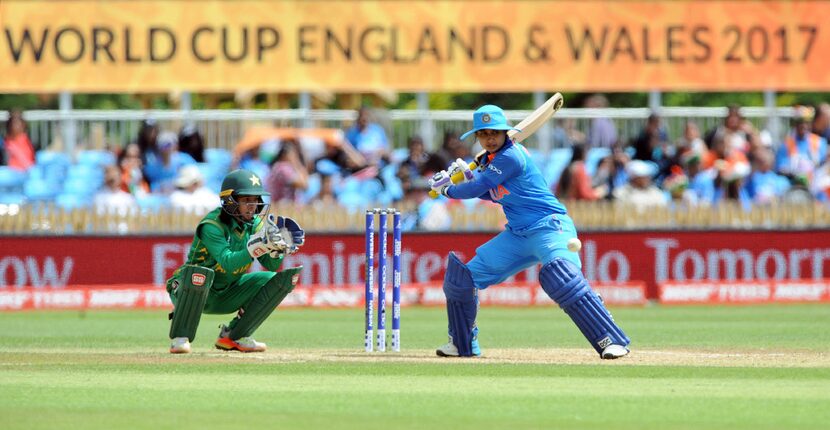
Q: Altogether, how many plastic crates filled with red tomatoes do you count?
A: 0